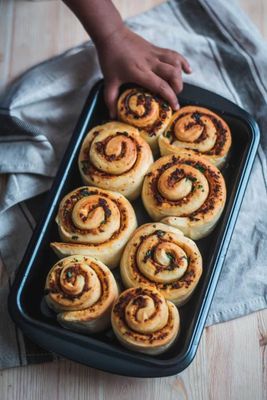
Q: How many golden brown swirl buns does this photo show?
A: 8